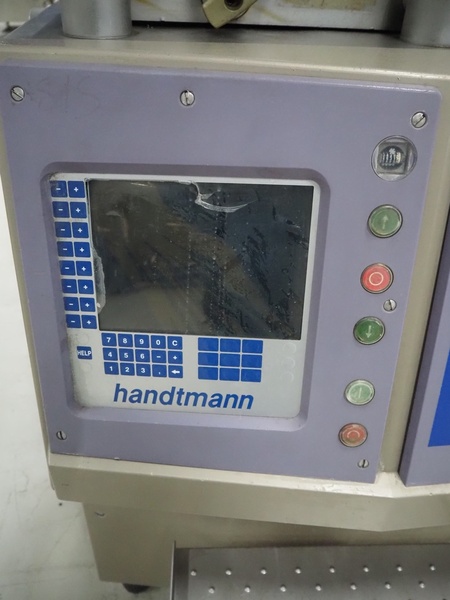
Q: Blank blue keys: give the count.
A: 9